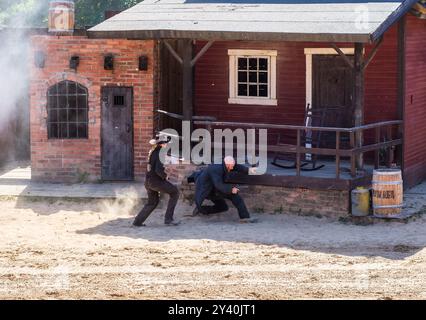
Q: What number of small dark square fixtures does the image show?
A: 4